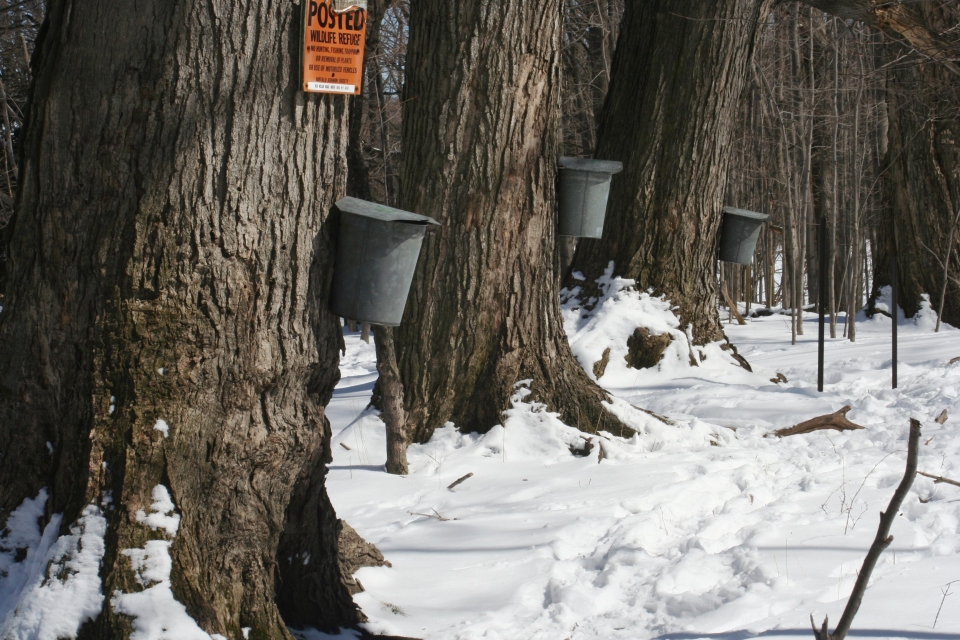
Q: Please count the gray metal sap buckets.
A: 3